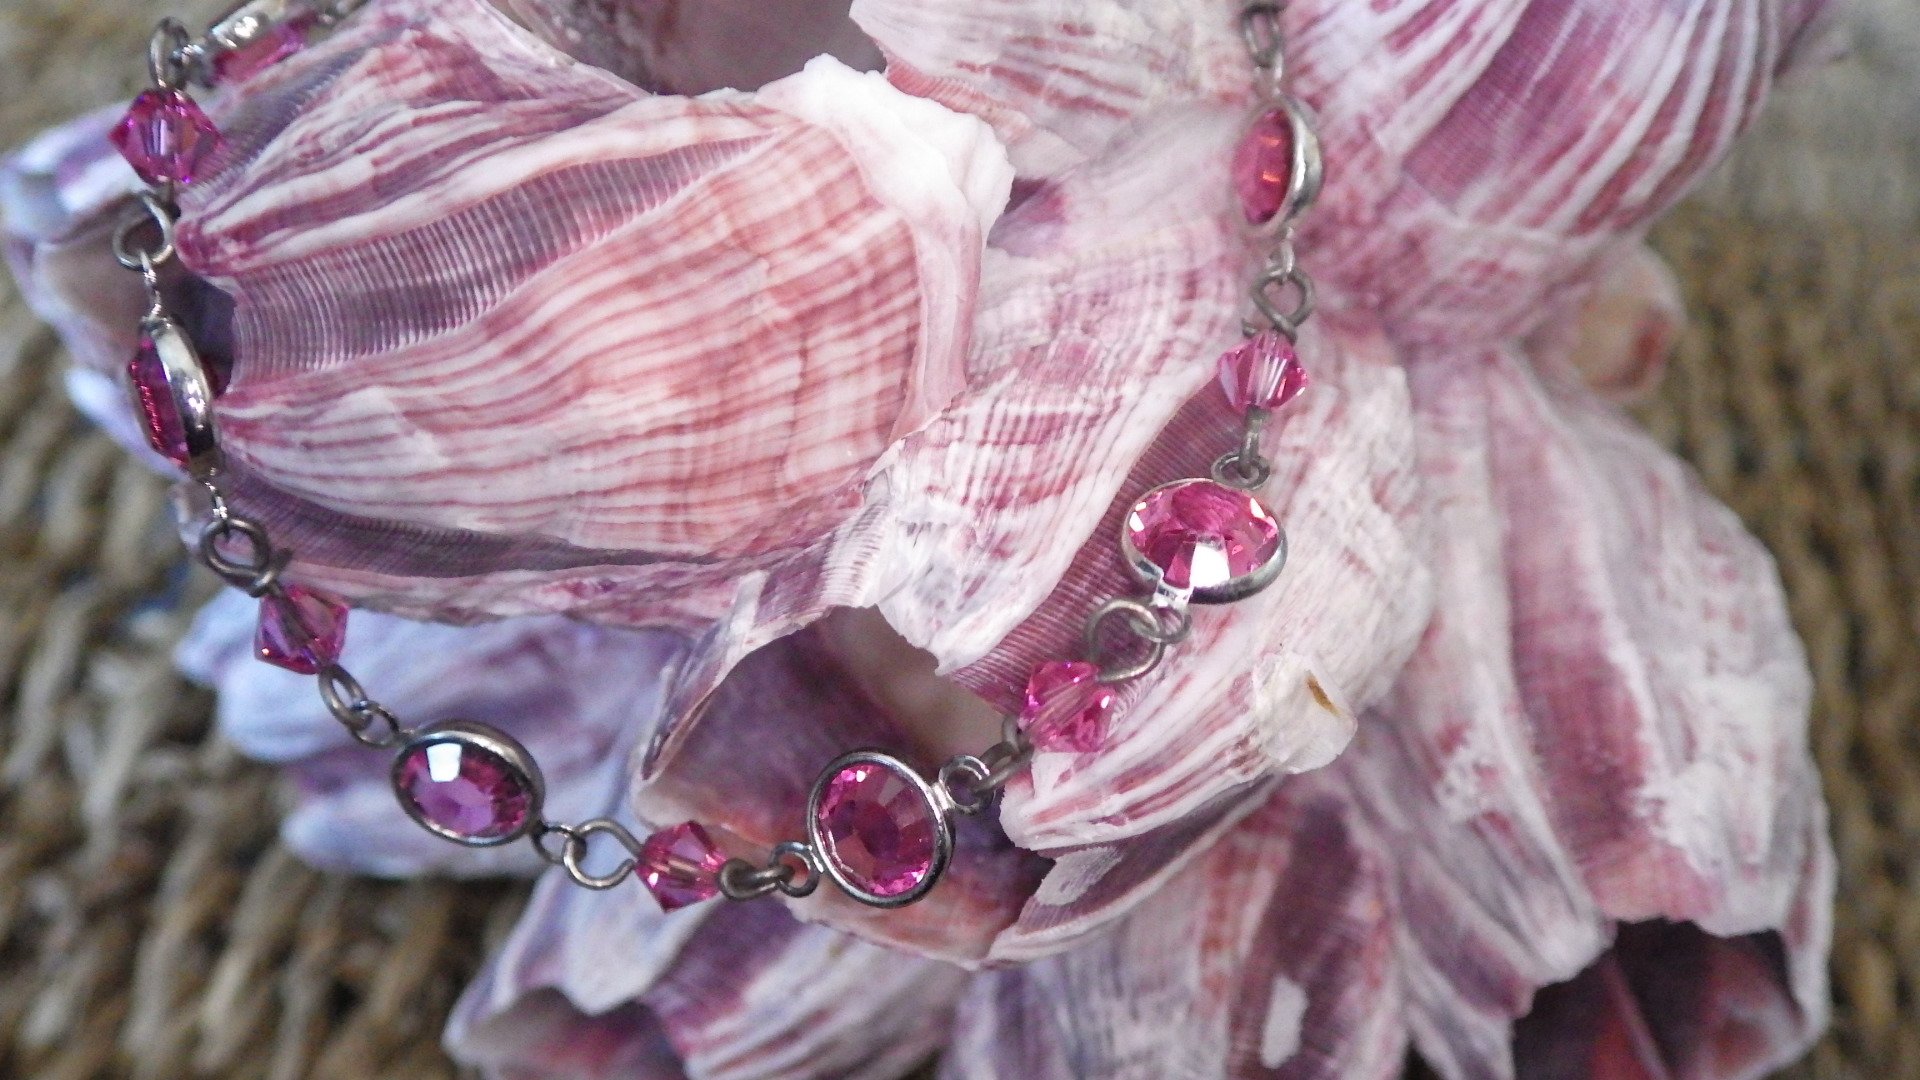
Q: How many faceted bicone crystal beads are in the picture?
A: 5